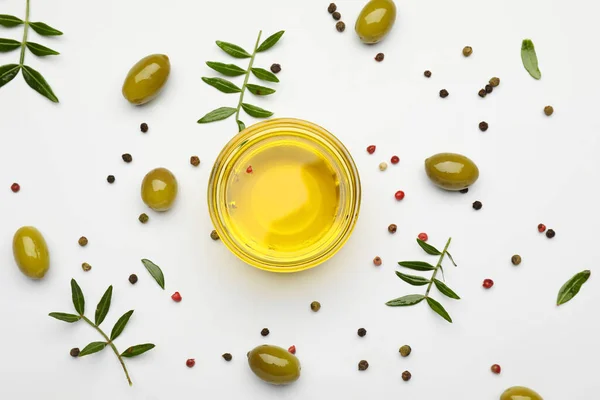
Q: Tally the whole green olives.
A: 6